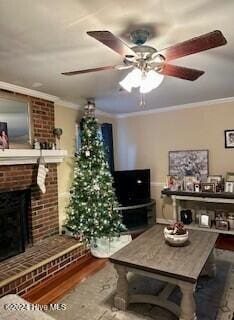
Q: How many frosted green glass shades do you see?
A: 0